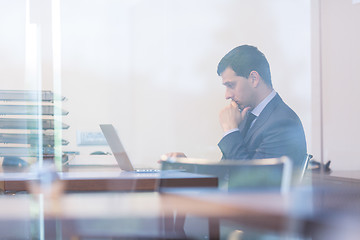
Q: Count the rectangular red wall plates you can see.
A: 0